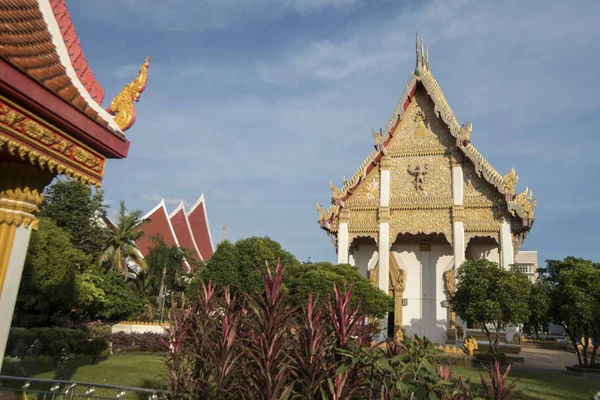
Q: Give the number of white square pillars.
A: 4